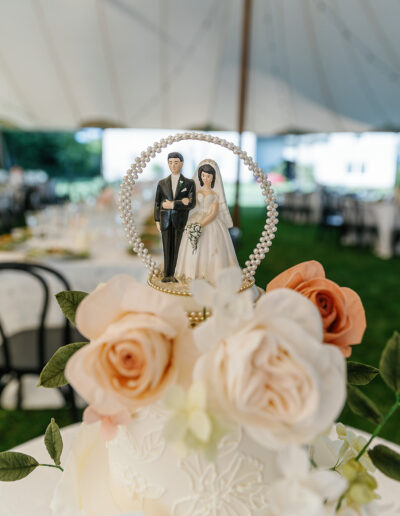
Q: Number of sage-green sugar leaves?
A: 8